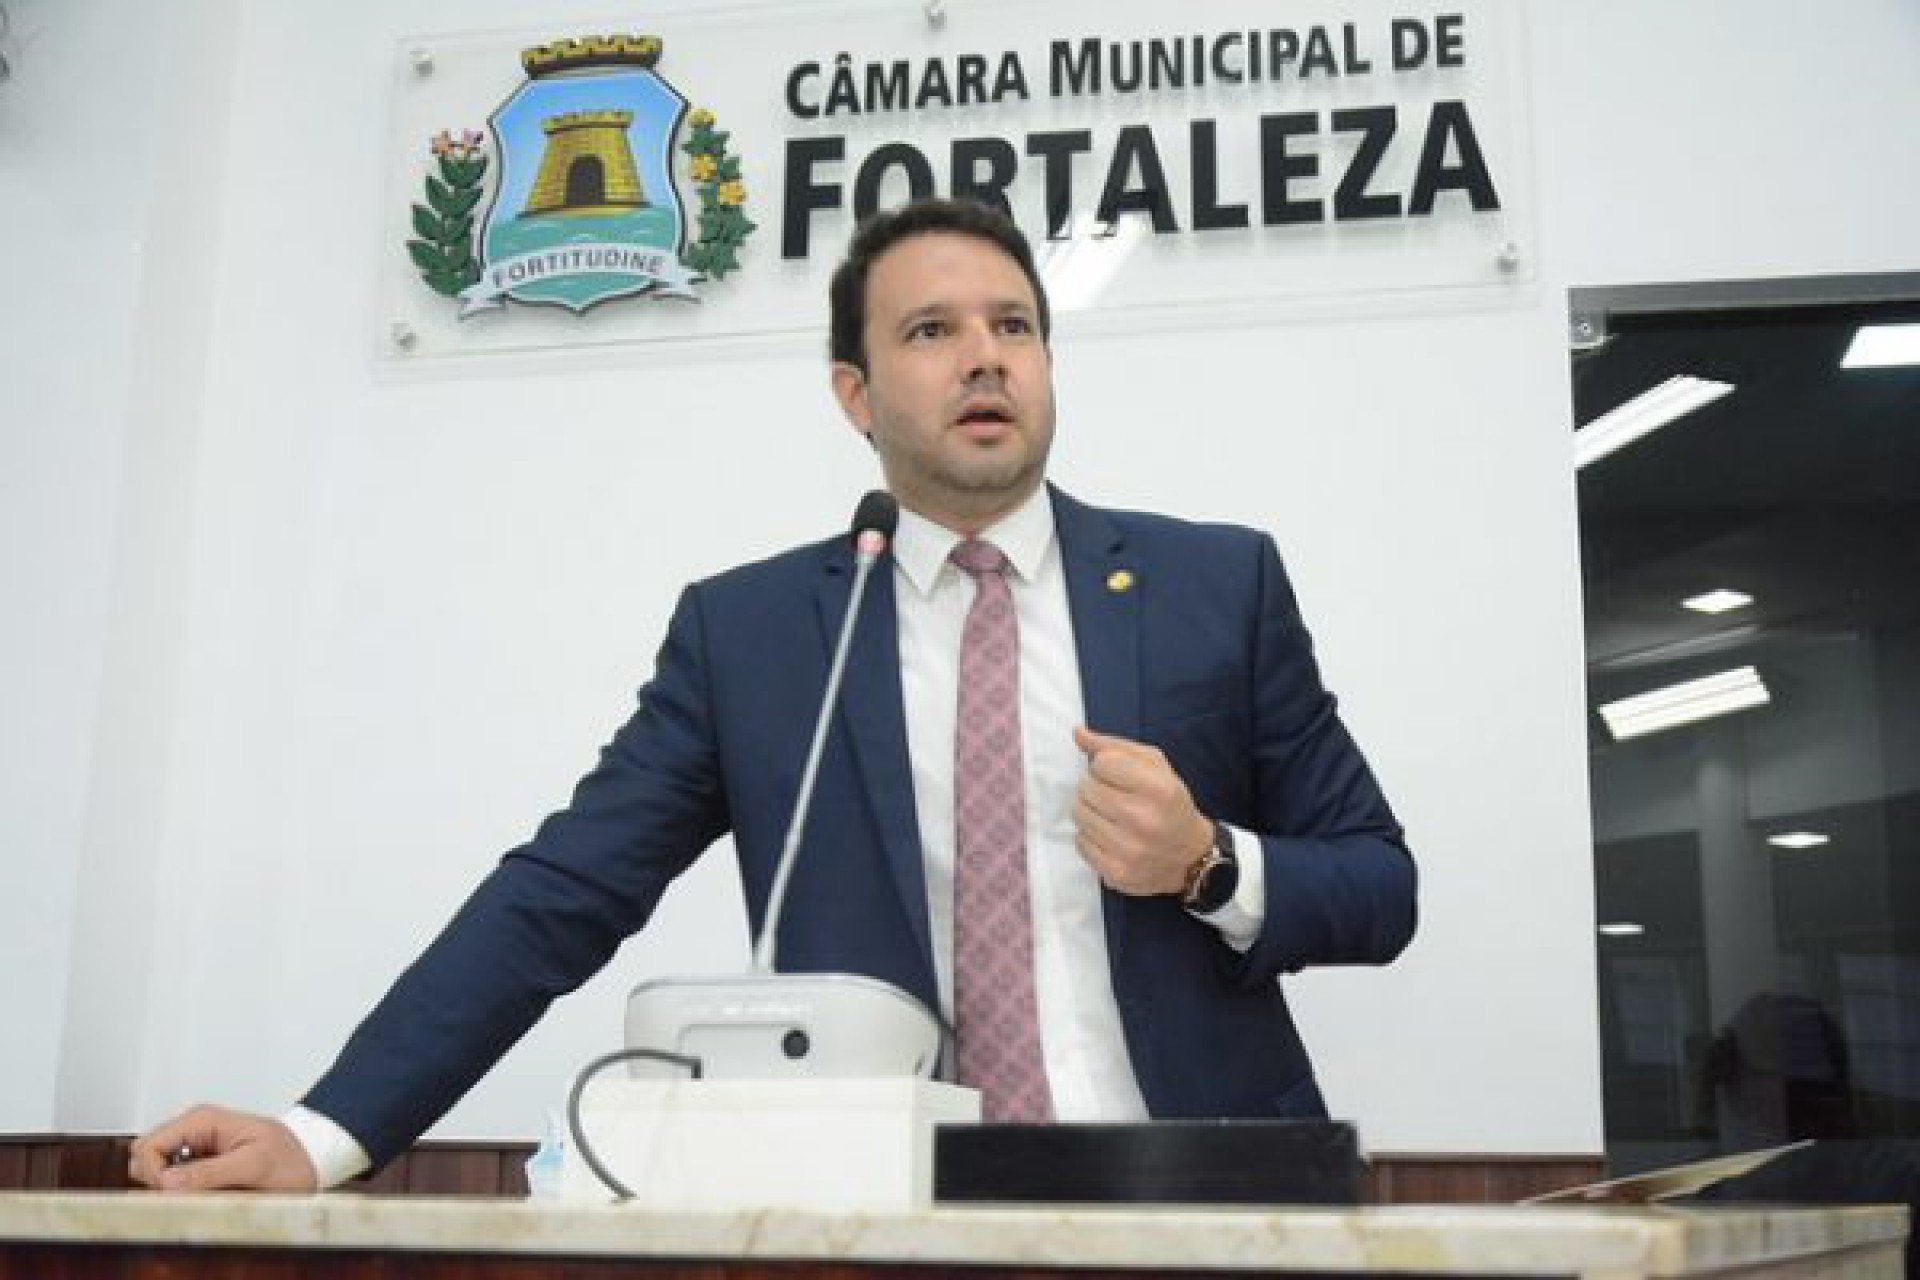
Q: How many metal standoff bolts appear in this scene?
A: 4